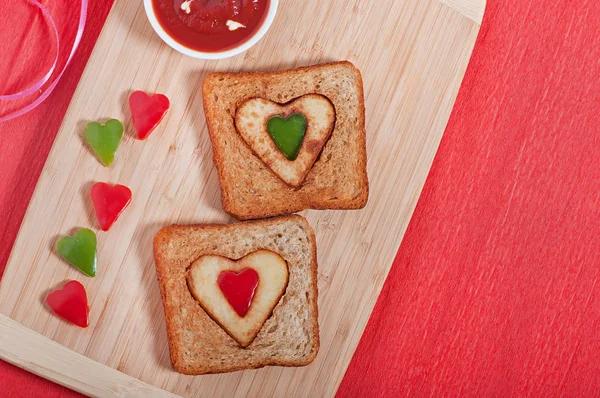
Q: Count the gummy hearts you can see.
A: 7